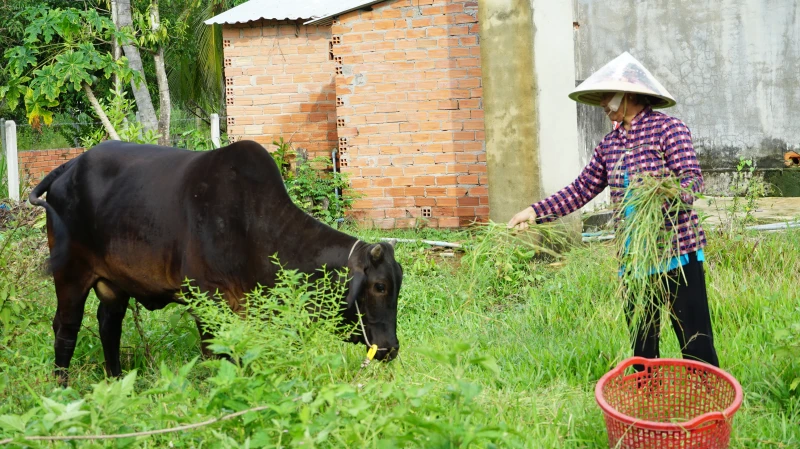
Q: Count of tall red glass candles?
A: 0